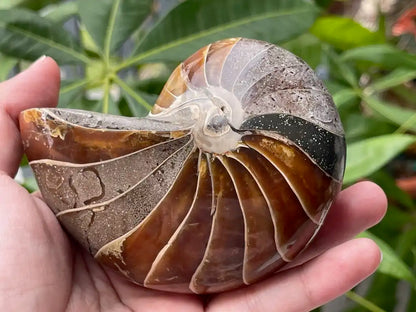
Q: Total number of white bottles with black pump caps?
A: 0